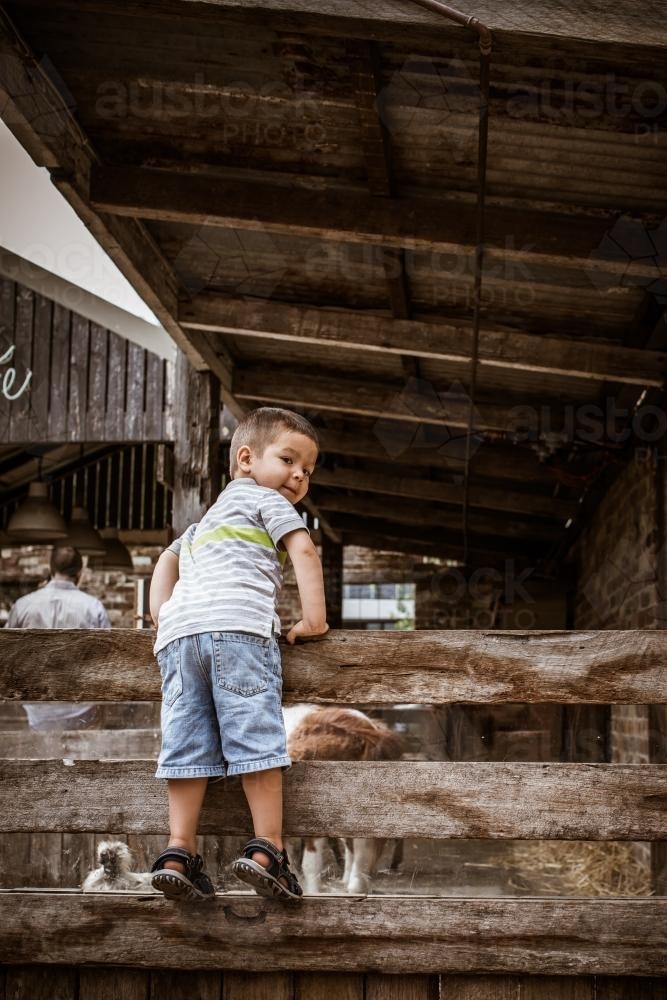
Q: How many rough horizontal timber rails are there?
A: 3